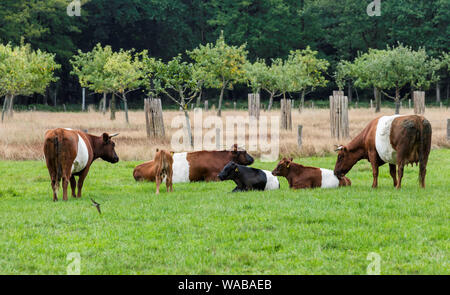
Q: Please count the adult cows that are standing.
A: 2